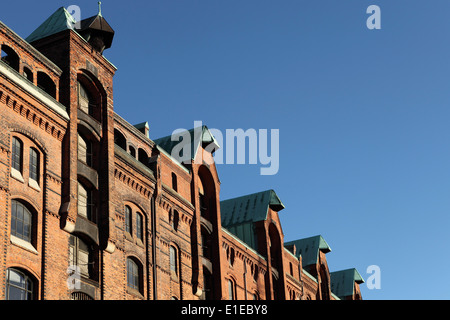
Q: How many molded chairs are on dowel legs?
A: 0